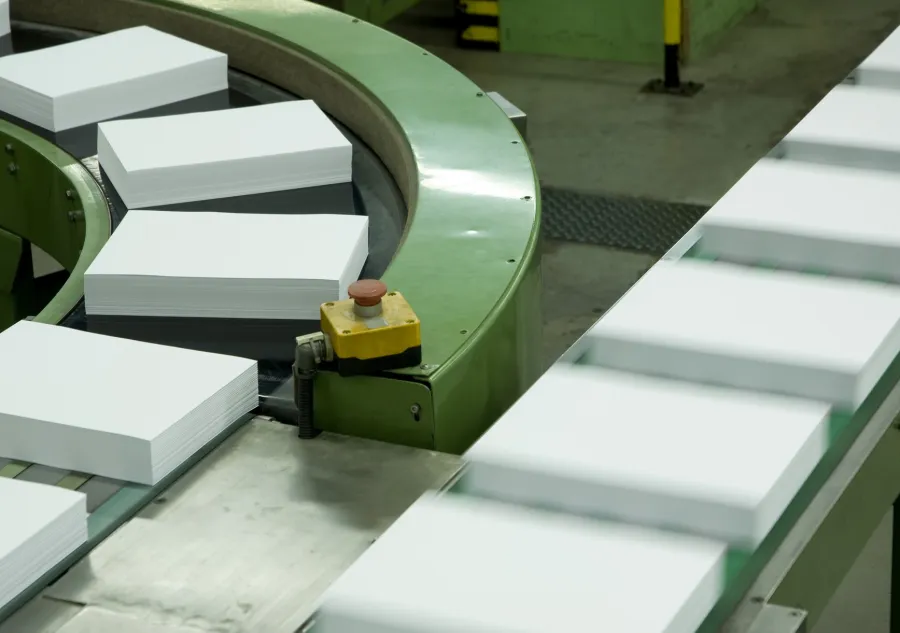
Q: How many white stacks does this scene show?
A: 12